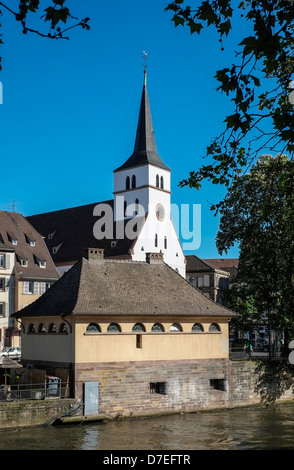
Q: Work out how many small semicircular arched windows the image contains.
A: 11